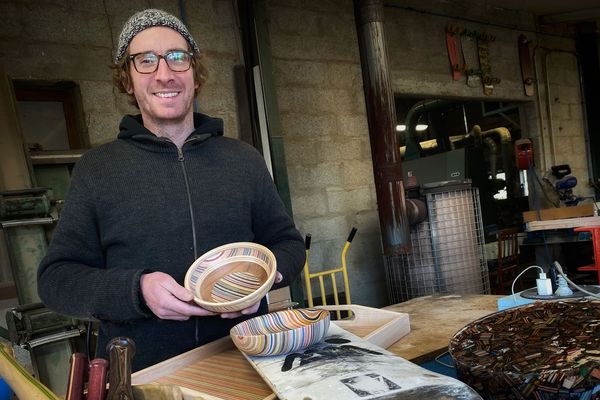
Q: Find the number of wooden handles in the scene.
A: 3